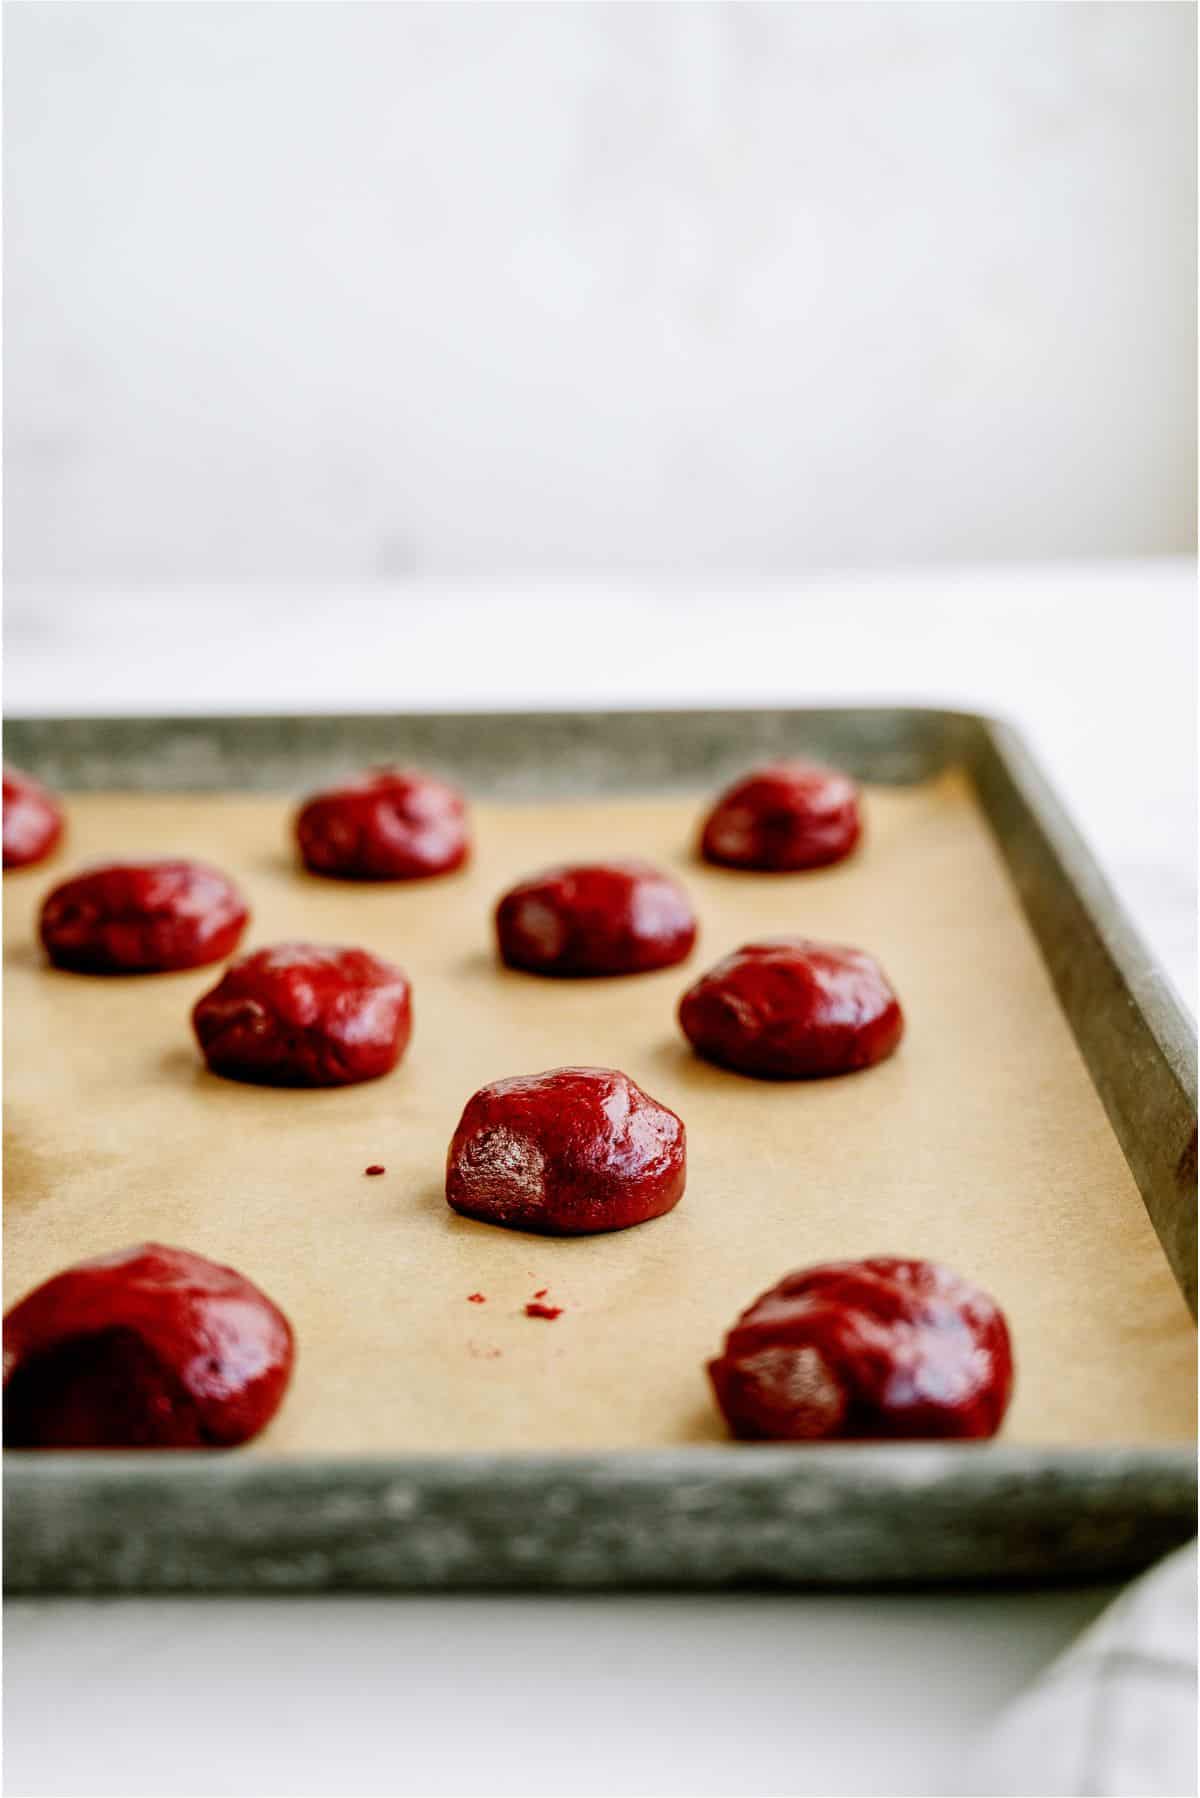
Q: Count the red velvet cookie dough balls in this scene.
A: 10